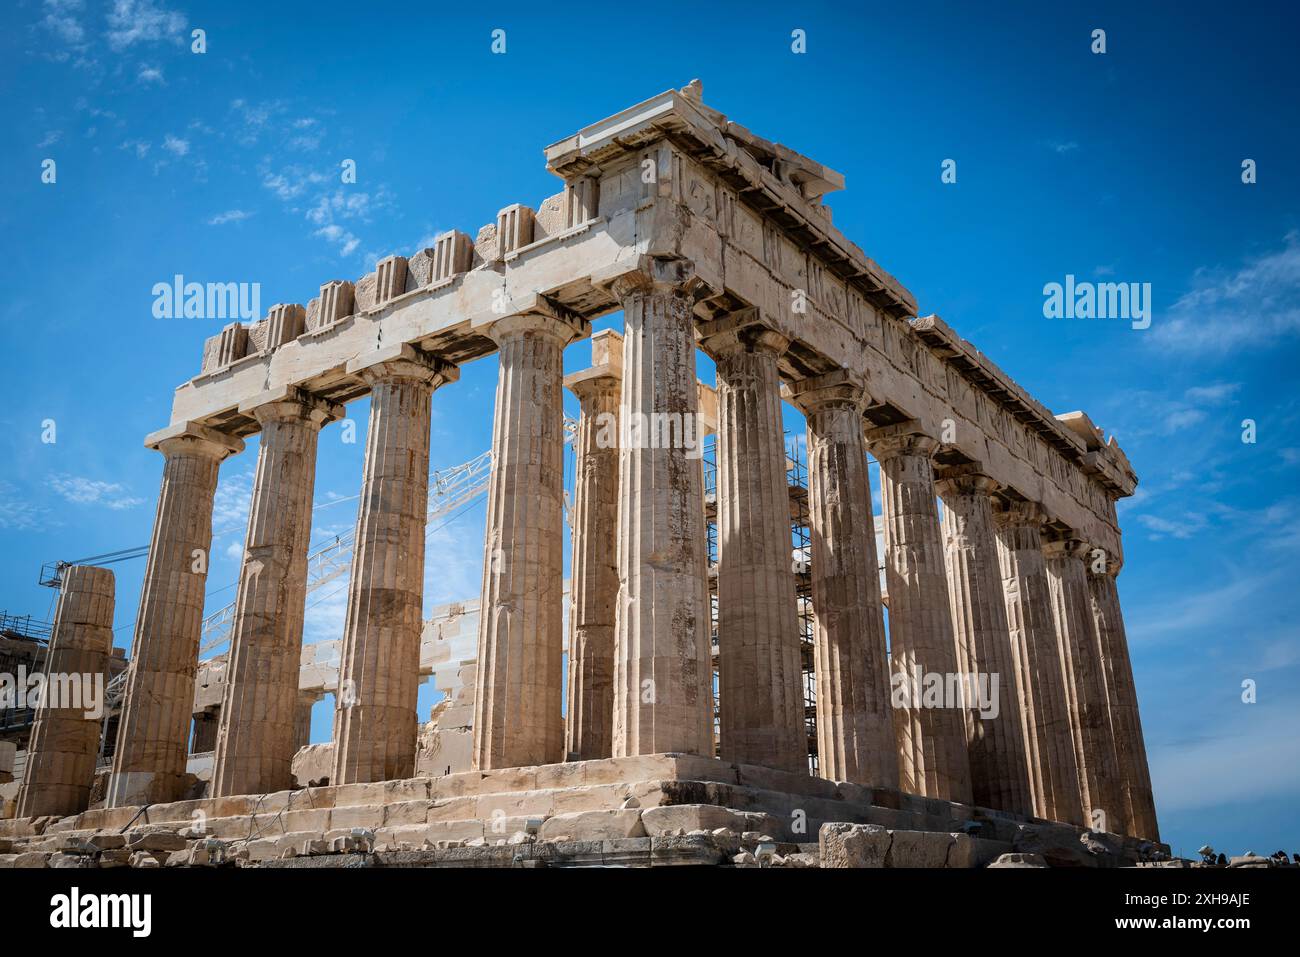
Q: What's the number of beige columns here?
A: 14